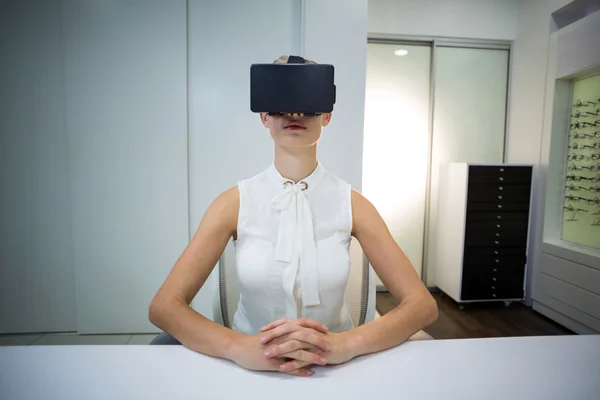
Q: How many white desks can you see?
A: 1